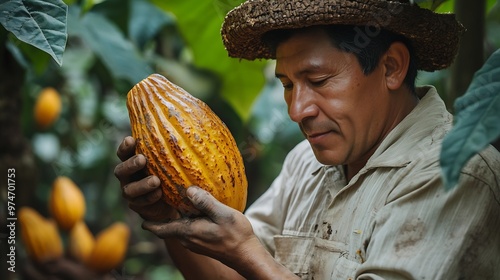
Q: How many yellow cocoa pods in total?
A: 6